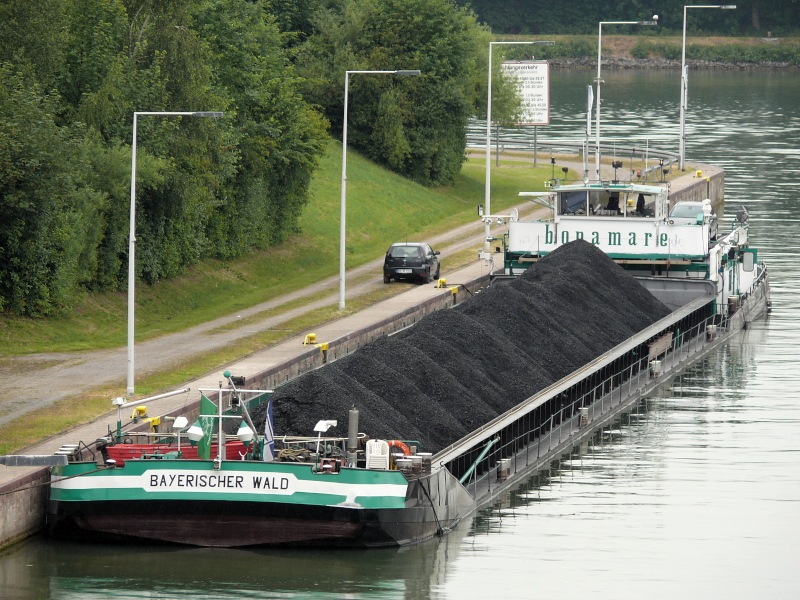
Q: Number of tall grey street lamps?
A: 5